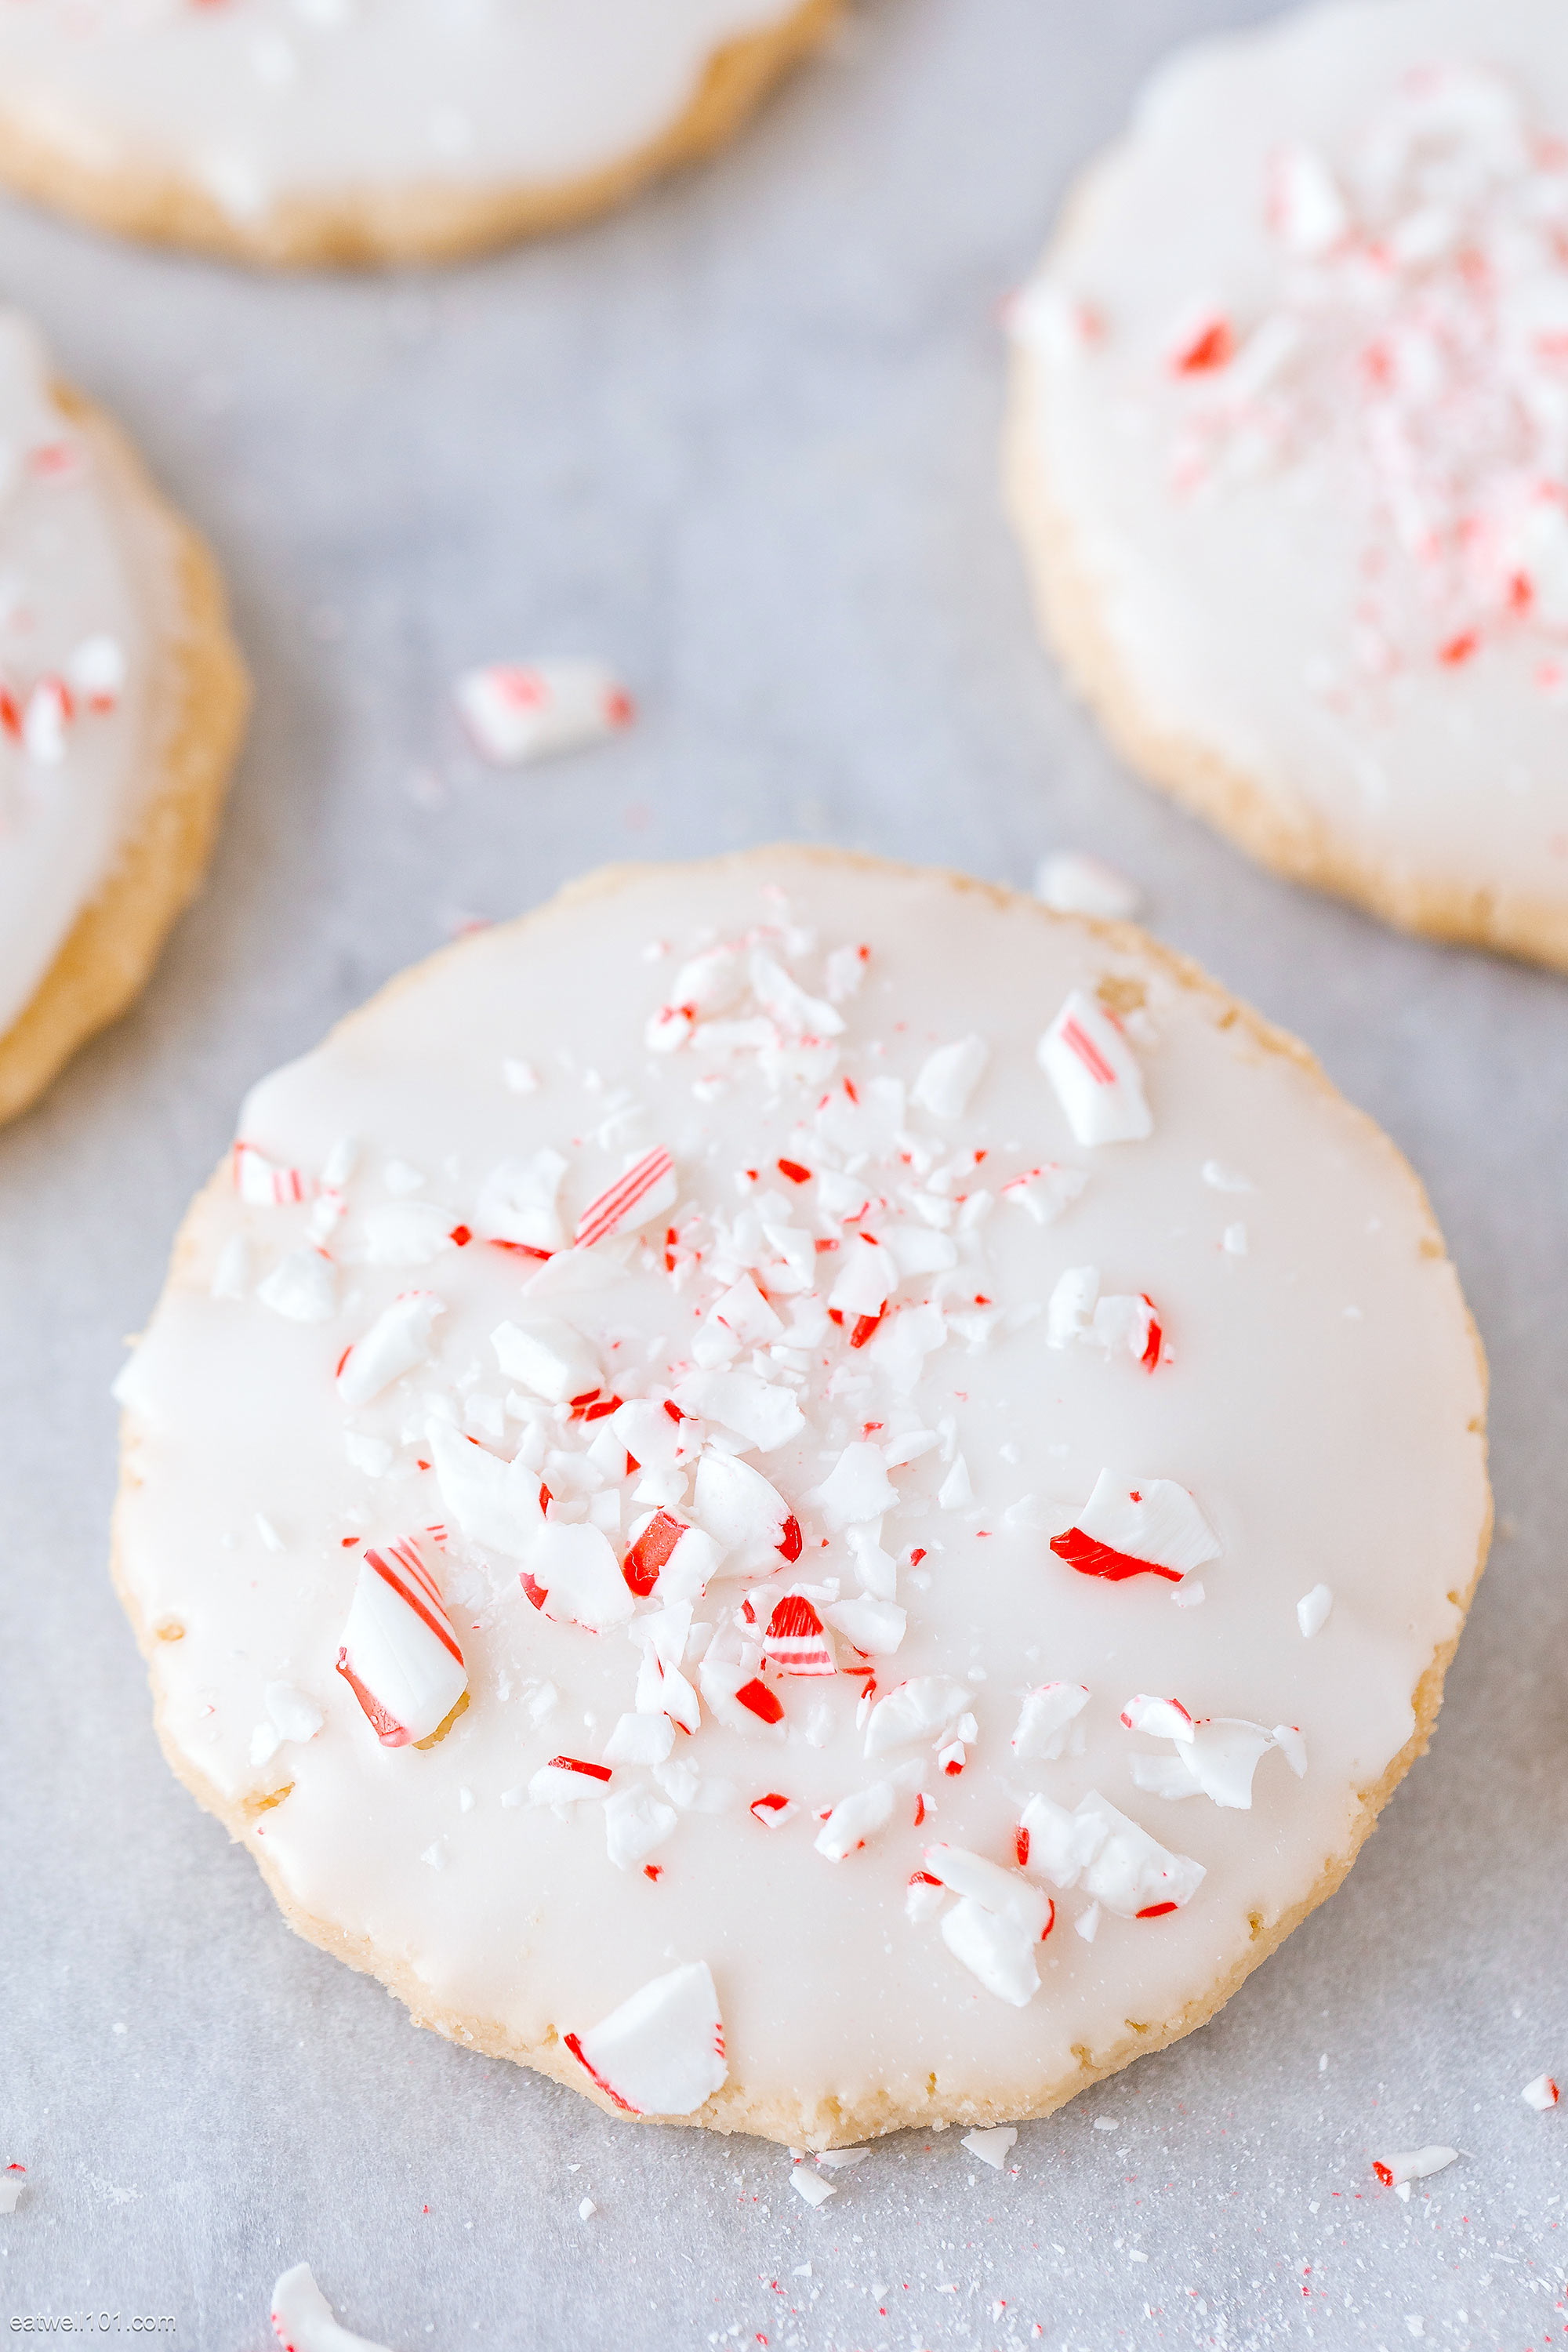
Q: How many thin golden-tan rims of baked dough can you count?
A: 4